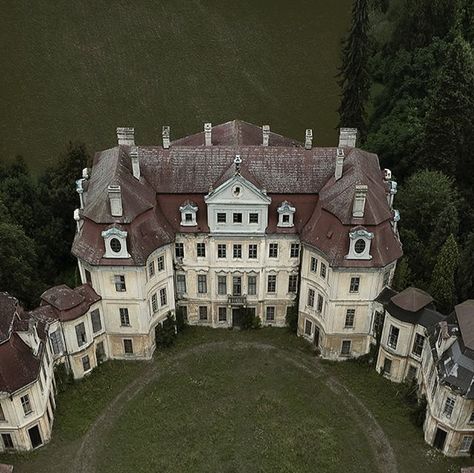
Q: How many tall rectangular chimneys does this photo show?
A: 10